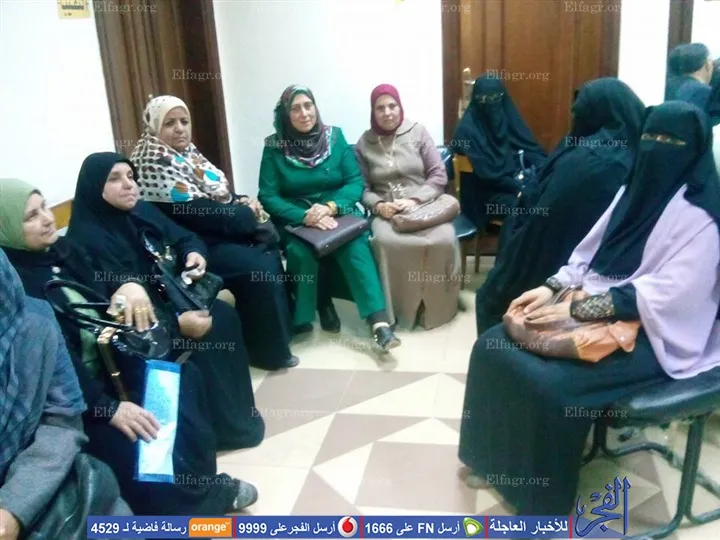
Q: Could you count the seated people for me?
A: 9